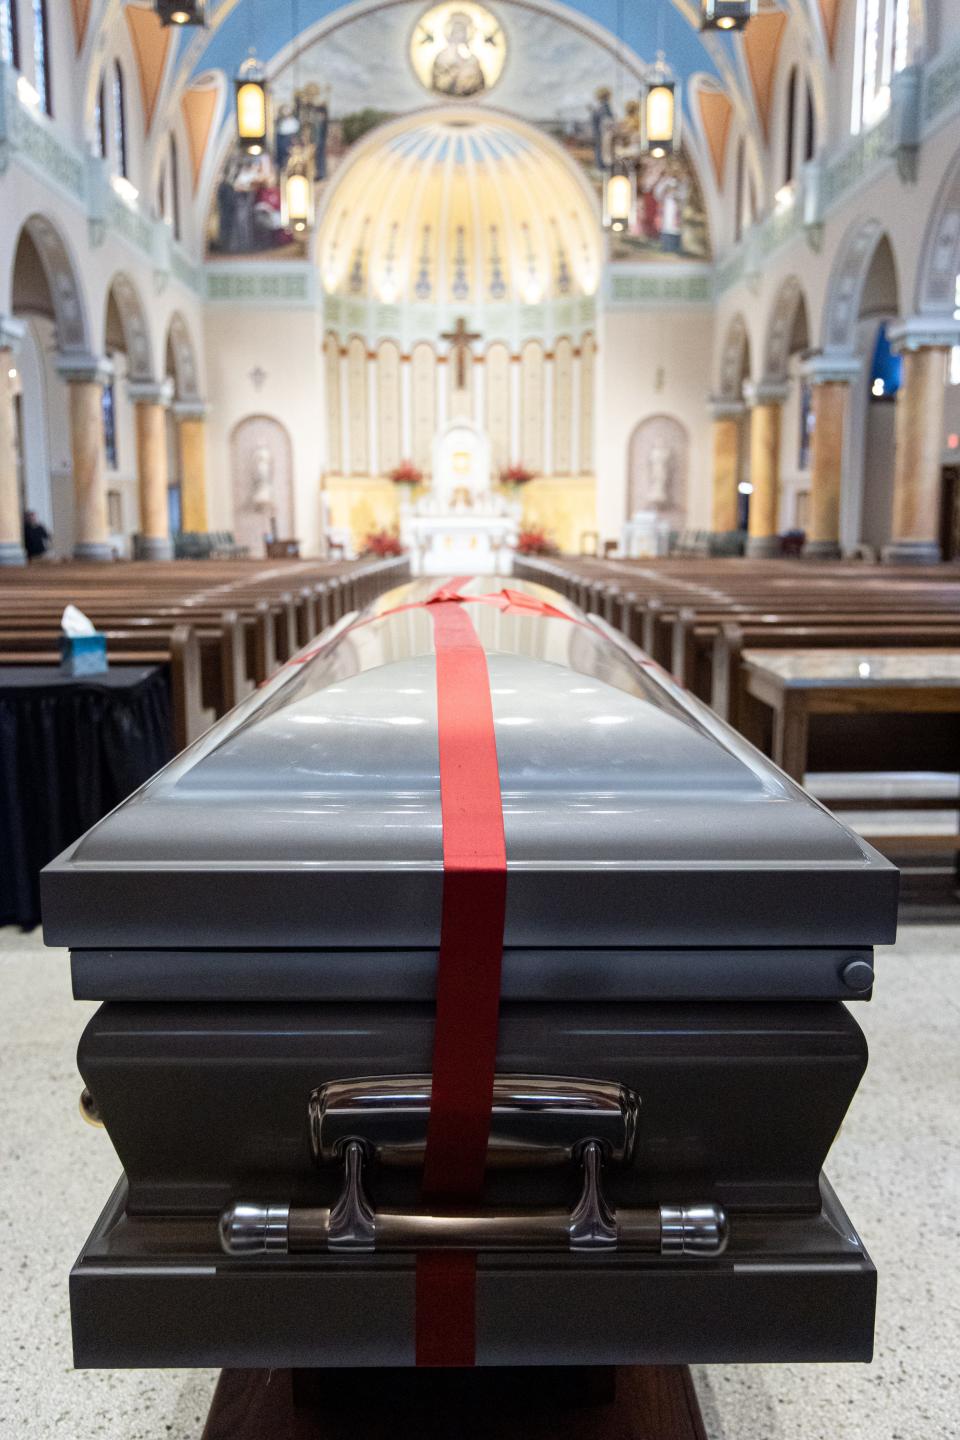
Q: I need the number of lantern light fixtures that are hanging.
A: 6